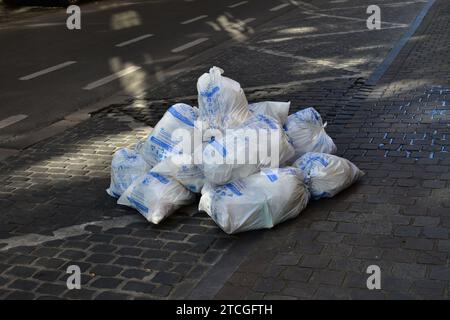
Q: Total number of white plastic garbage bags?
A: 10